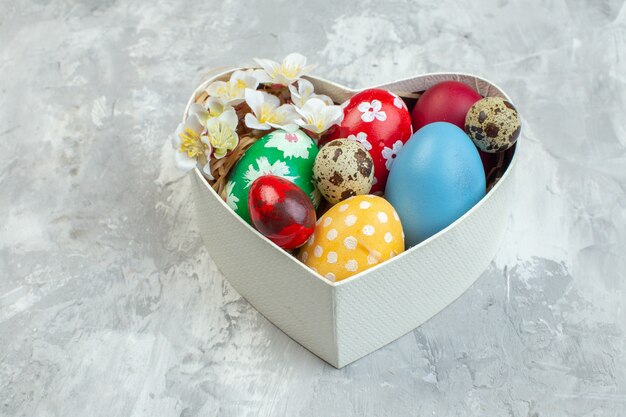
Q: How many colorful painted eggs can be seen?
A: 6